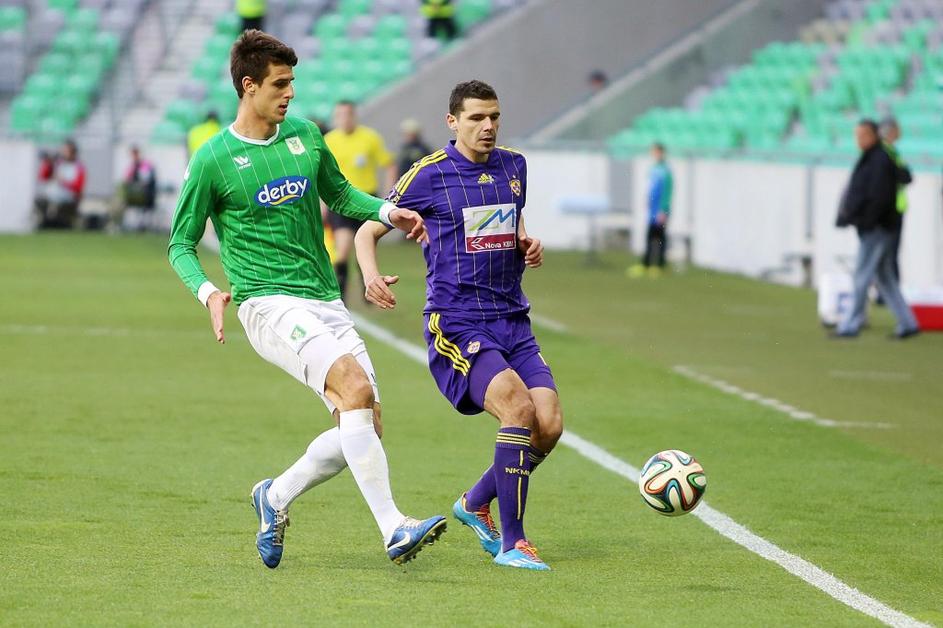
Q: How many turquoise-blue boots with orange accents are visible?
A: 2